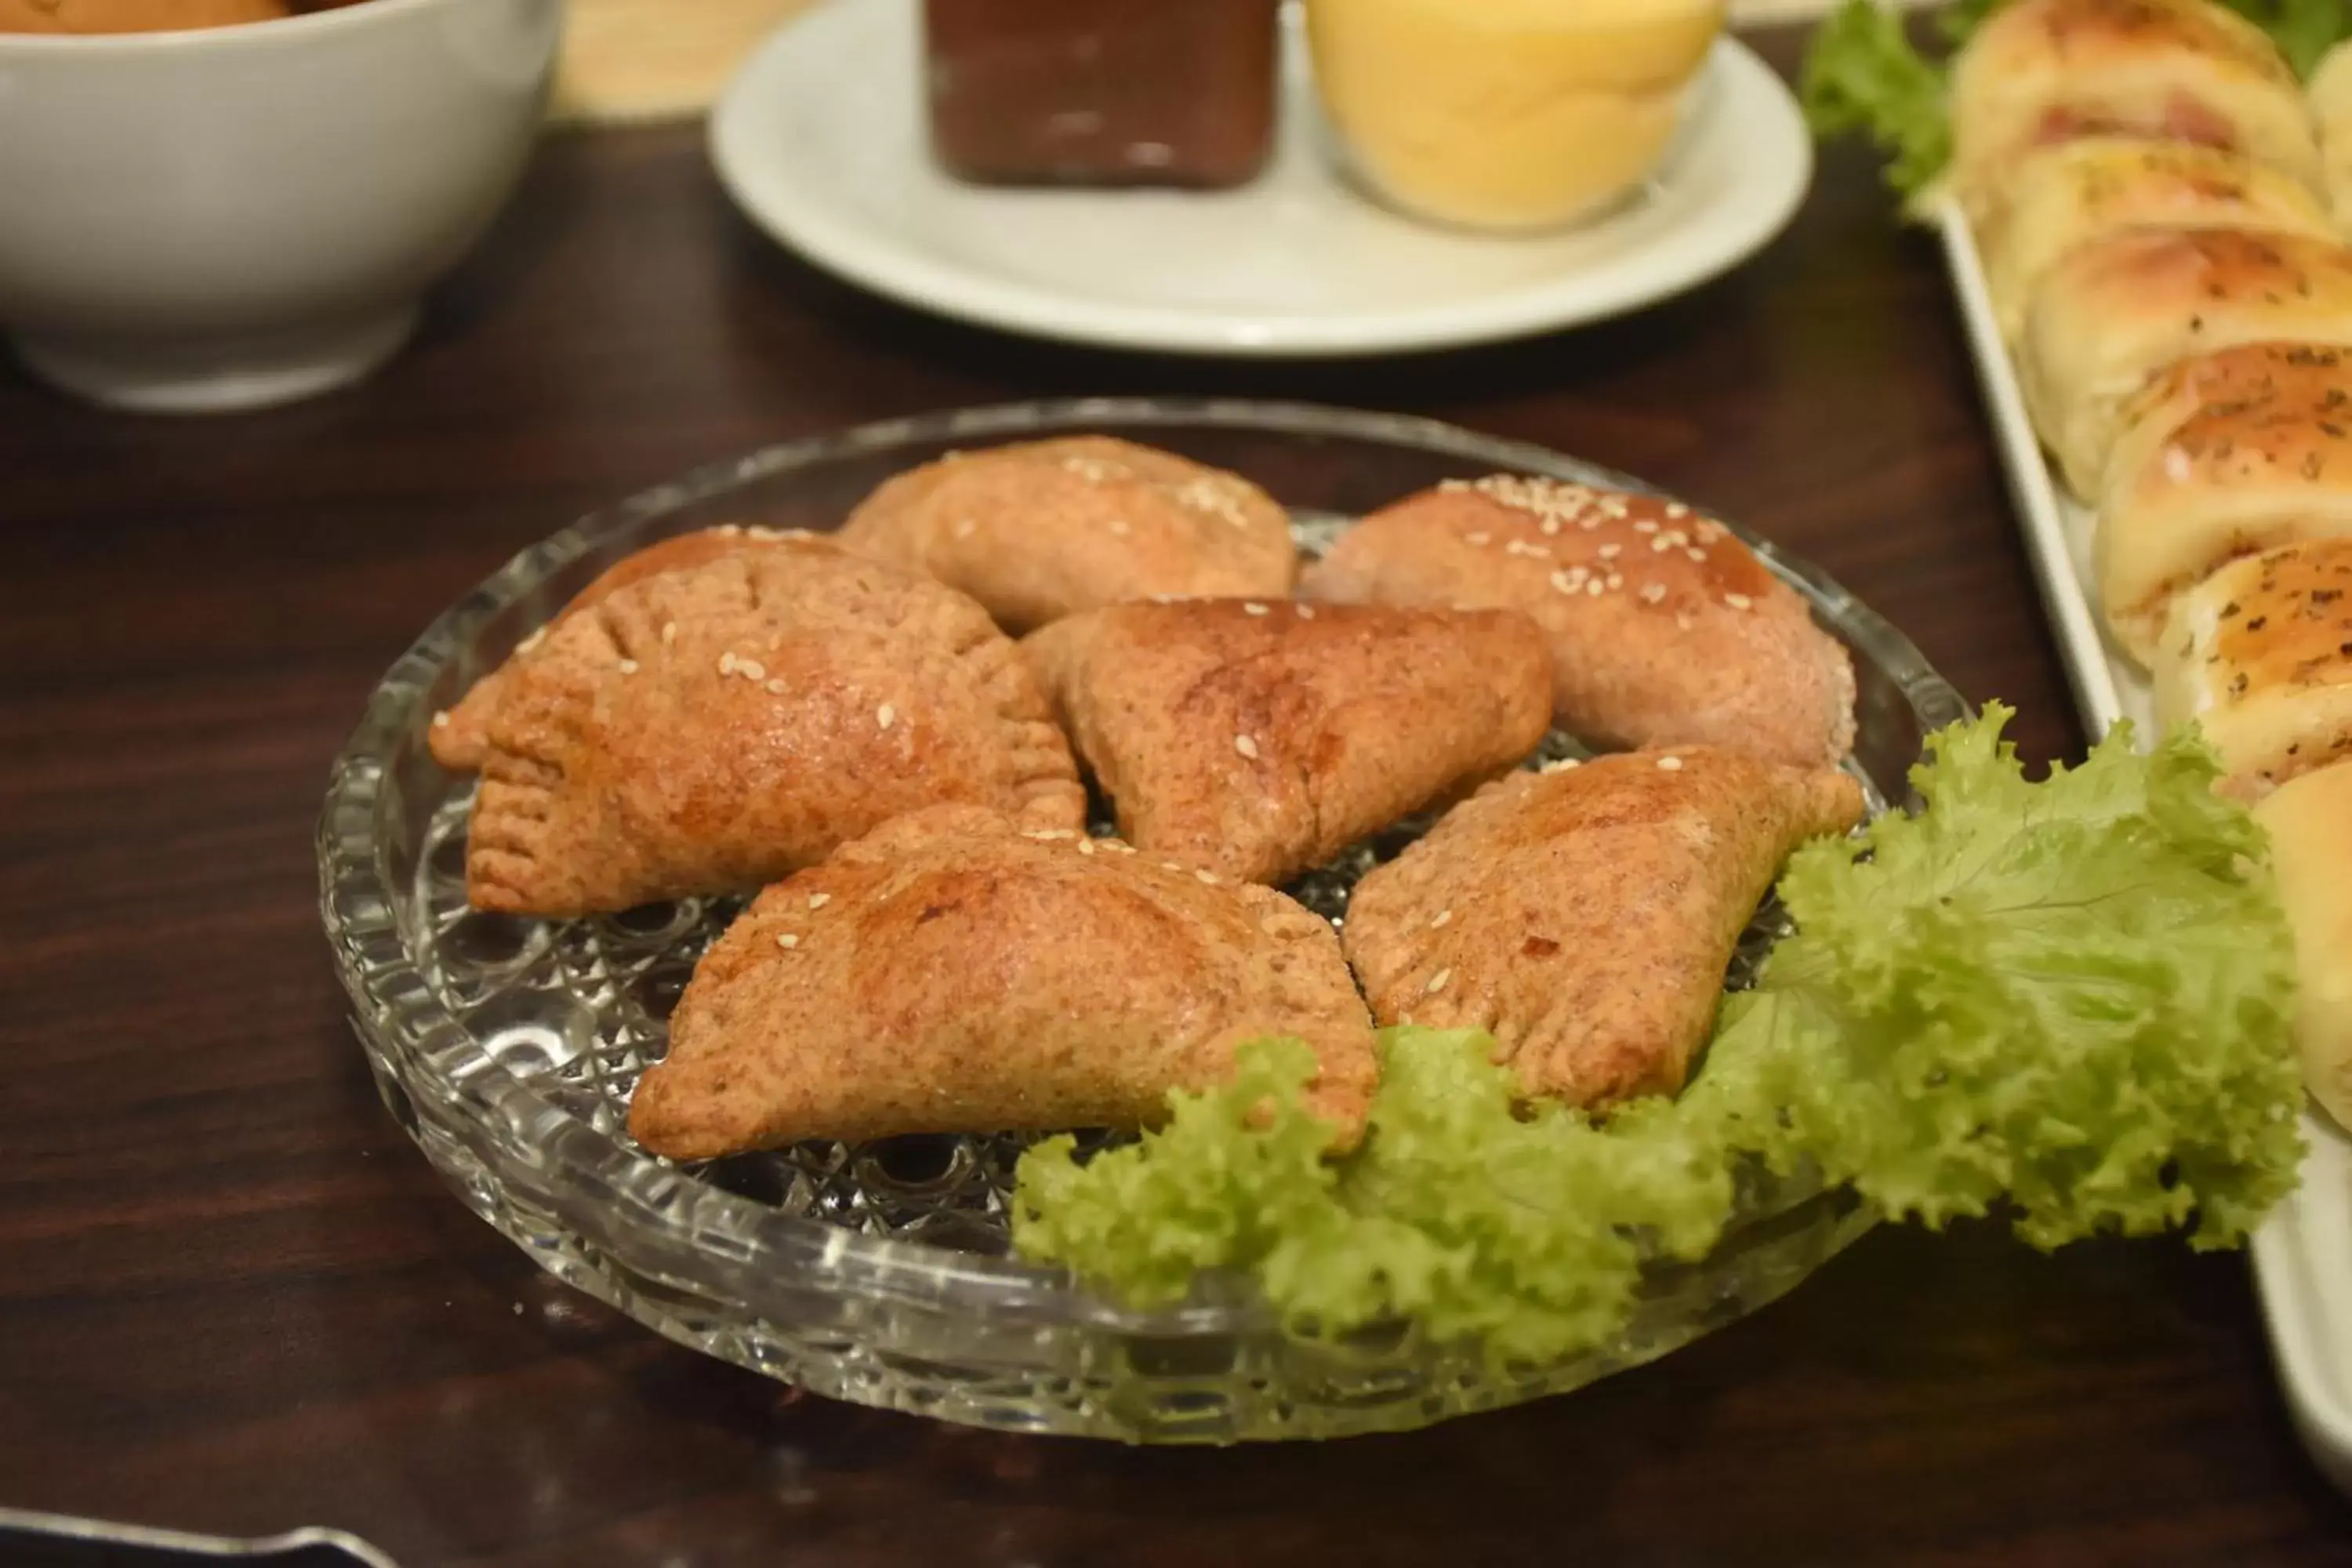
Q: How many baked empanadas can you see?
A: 7